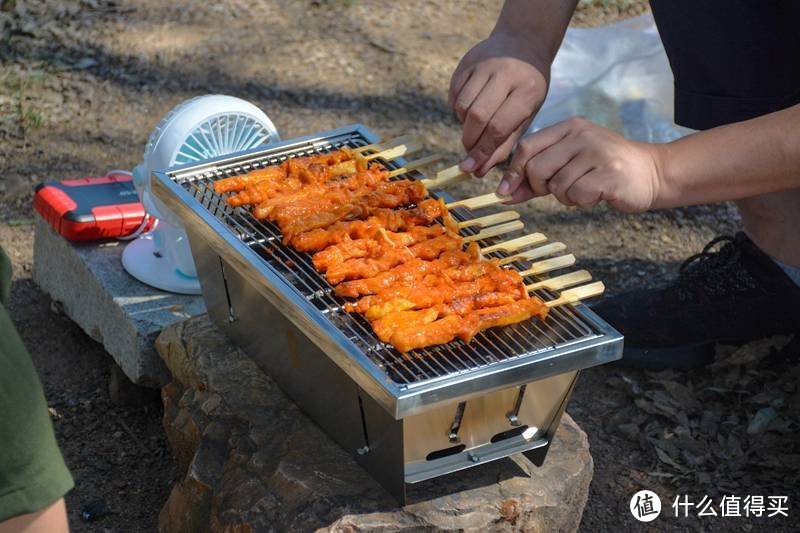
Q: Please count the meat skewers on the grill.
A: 12